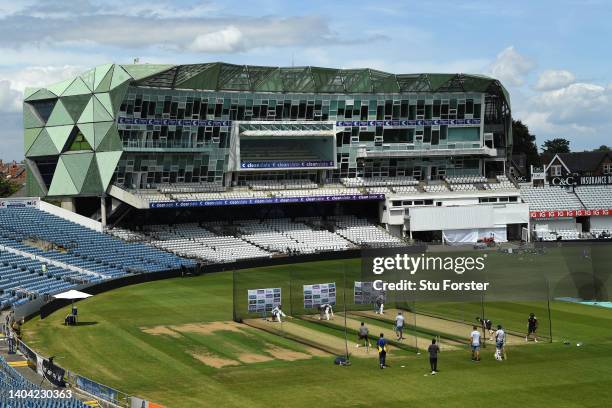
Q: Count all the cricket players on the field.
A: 11